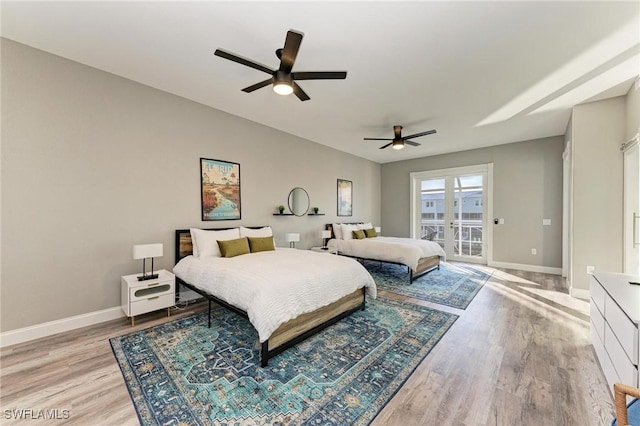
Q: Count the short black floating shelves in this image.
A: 2